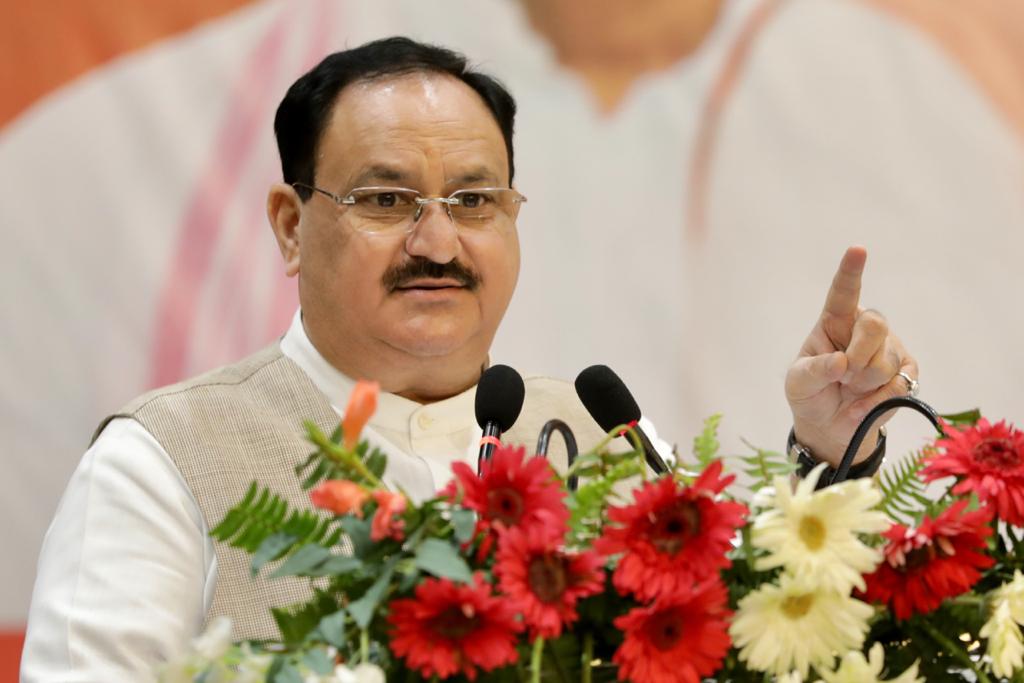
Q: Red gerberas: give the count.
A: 7